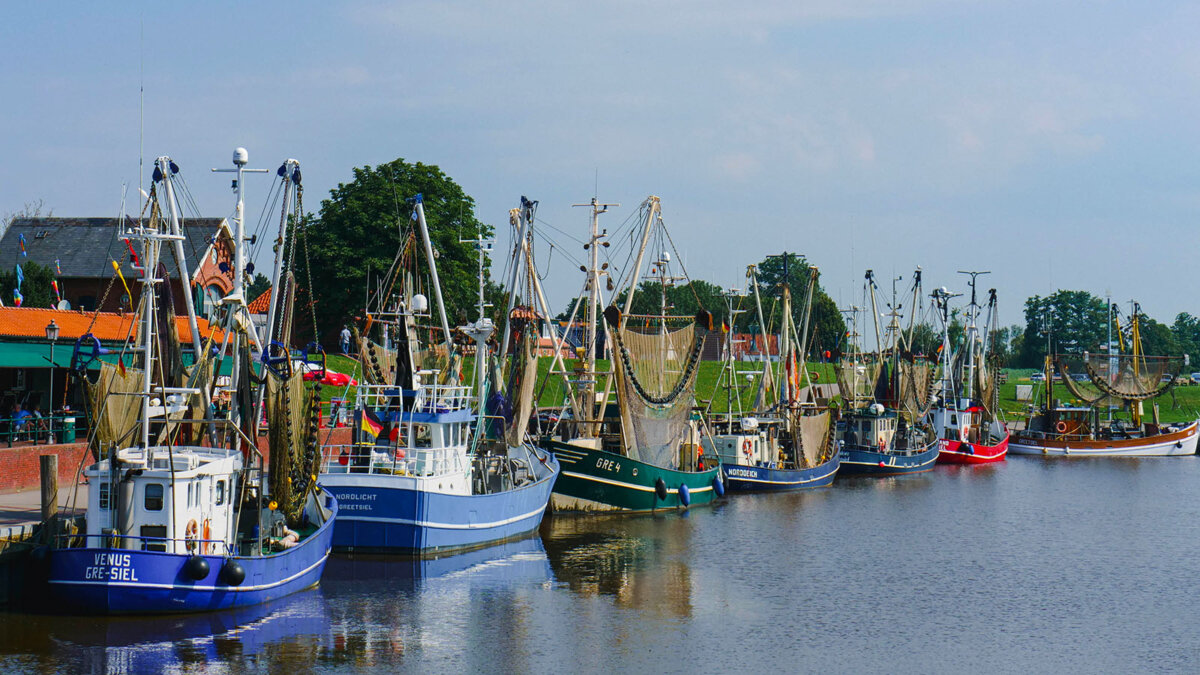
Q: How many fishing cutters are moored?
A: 7